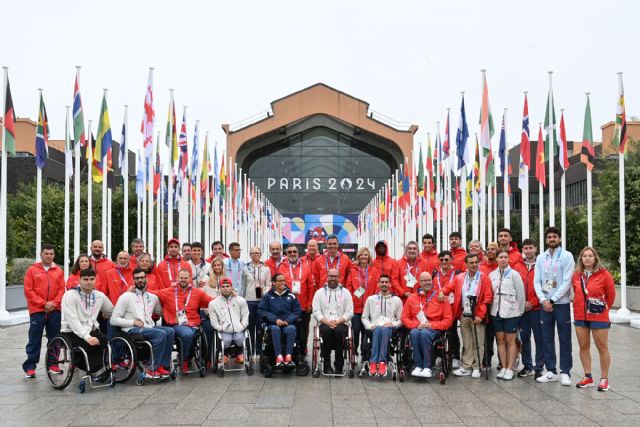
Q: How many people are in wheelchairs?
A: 8